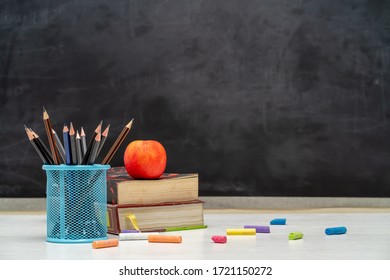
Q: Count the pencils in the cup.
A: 12